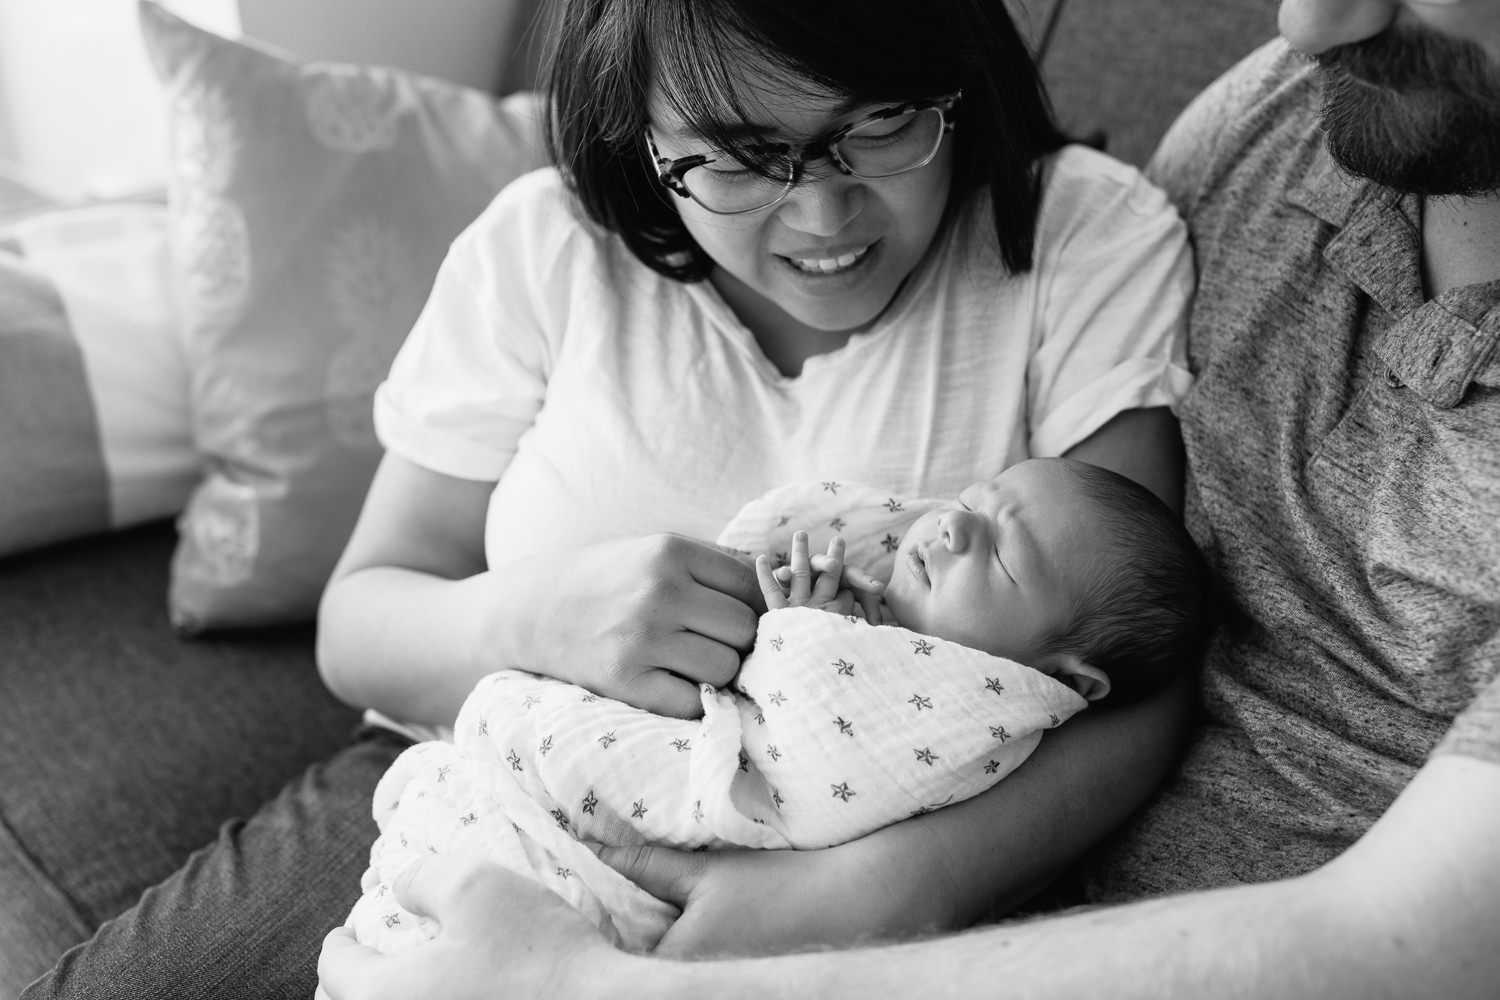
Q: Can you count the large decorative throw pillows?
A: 2